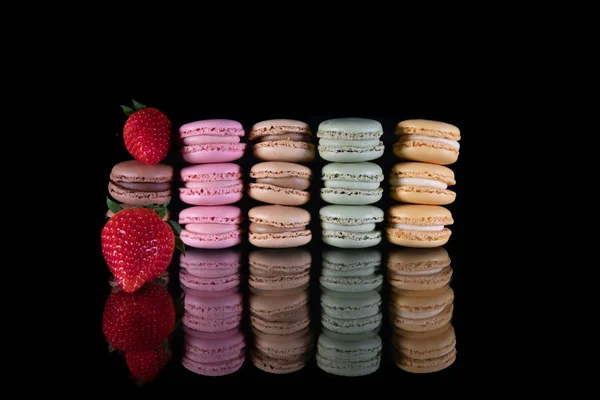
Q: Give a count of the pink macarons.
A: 3